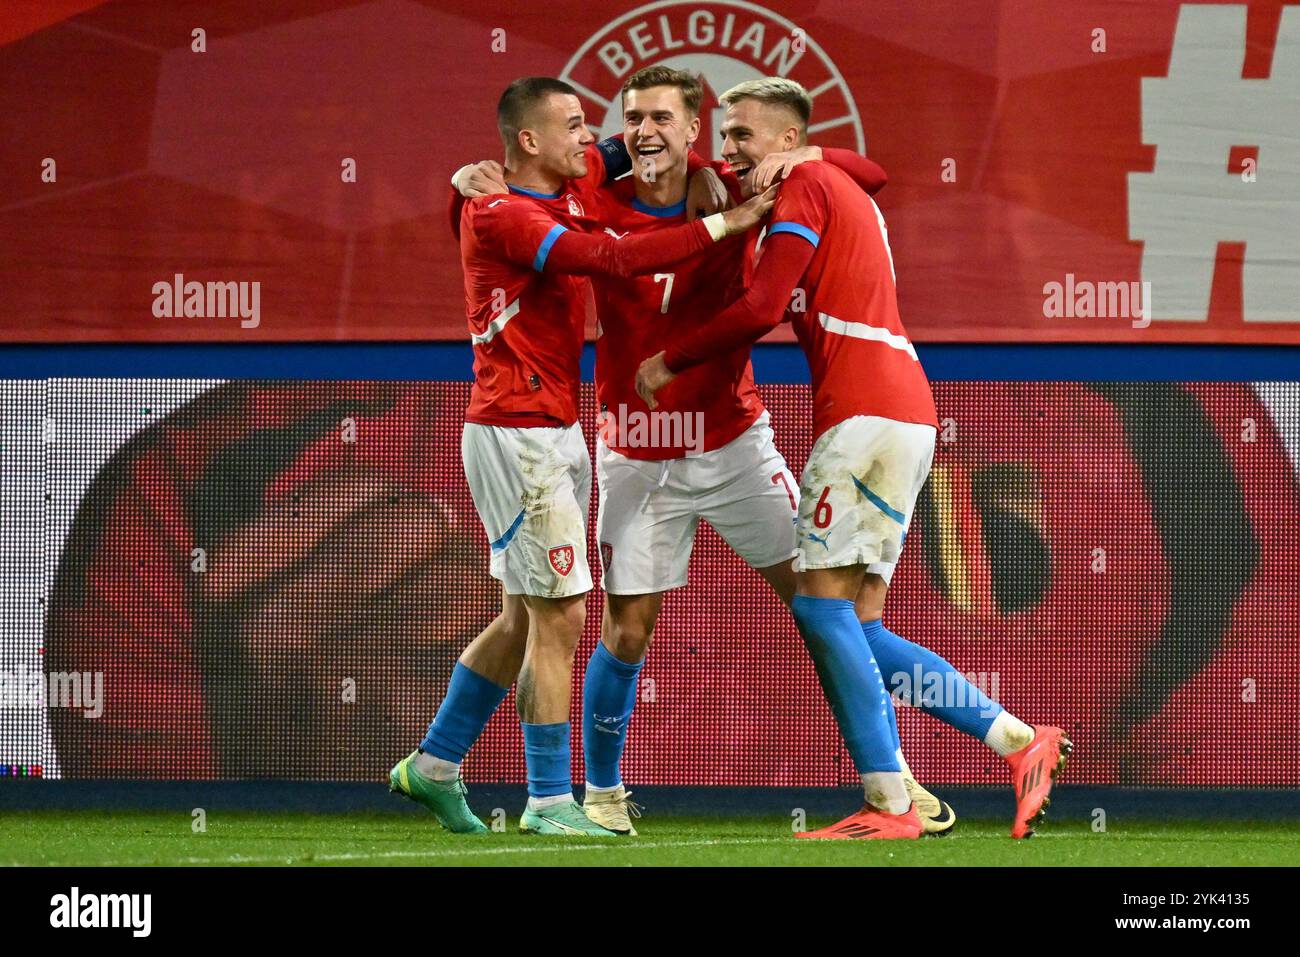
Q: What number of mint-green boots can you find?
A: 2